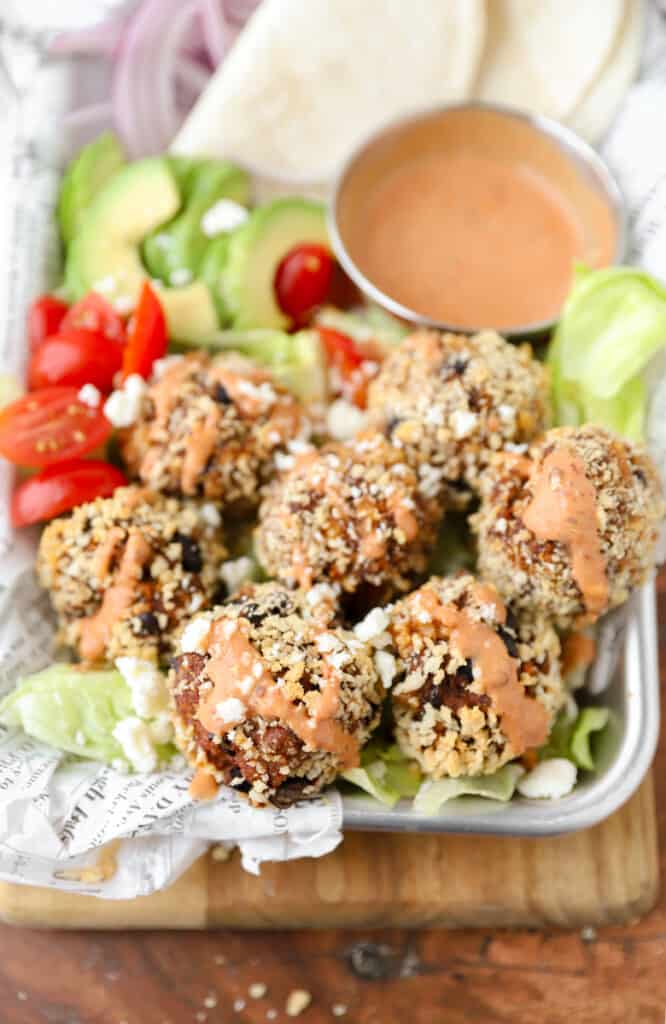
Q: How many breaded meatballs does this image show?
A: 7